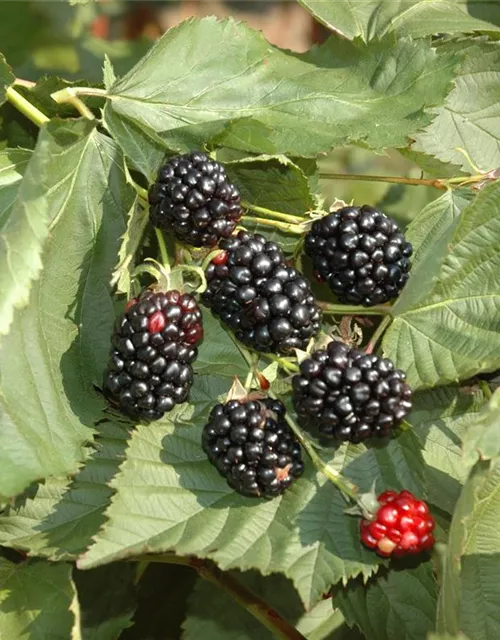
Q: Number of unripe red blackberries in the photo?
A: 1